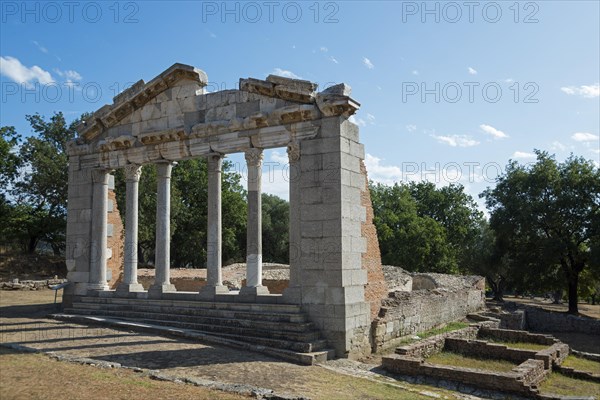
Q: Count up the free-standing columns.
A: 4